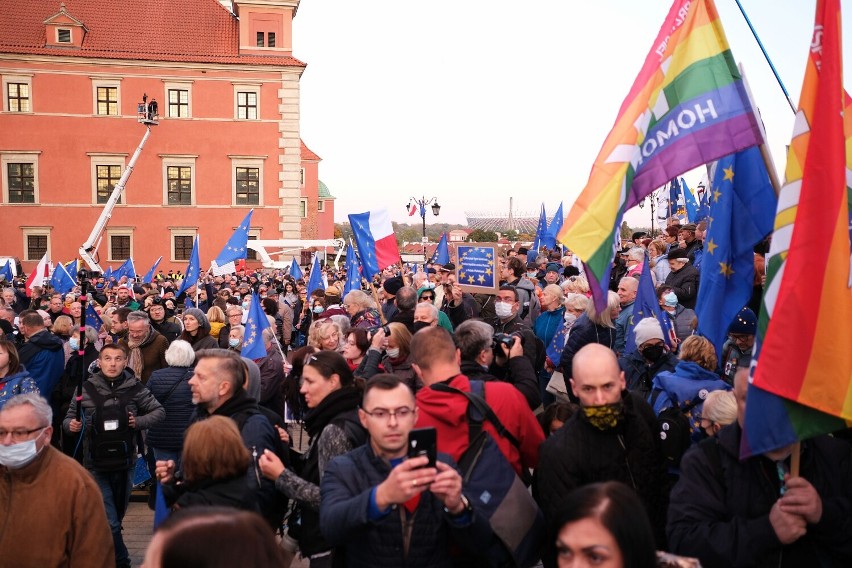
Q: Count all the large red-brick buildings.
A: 1